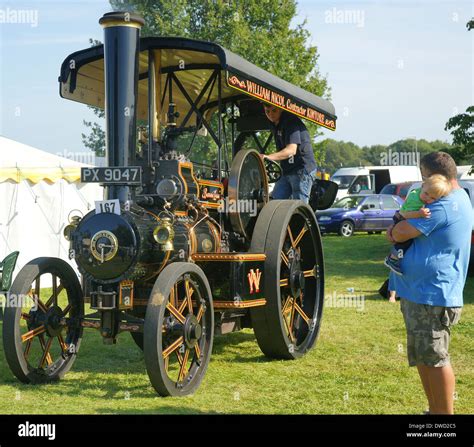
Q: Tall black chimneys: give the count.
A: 1